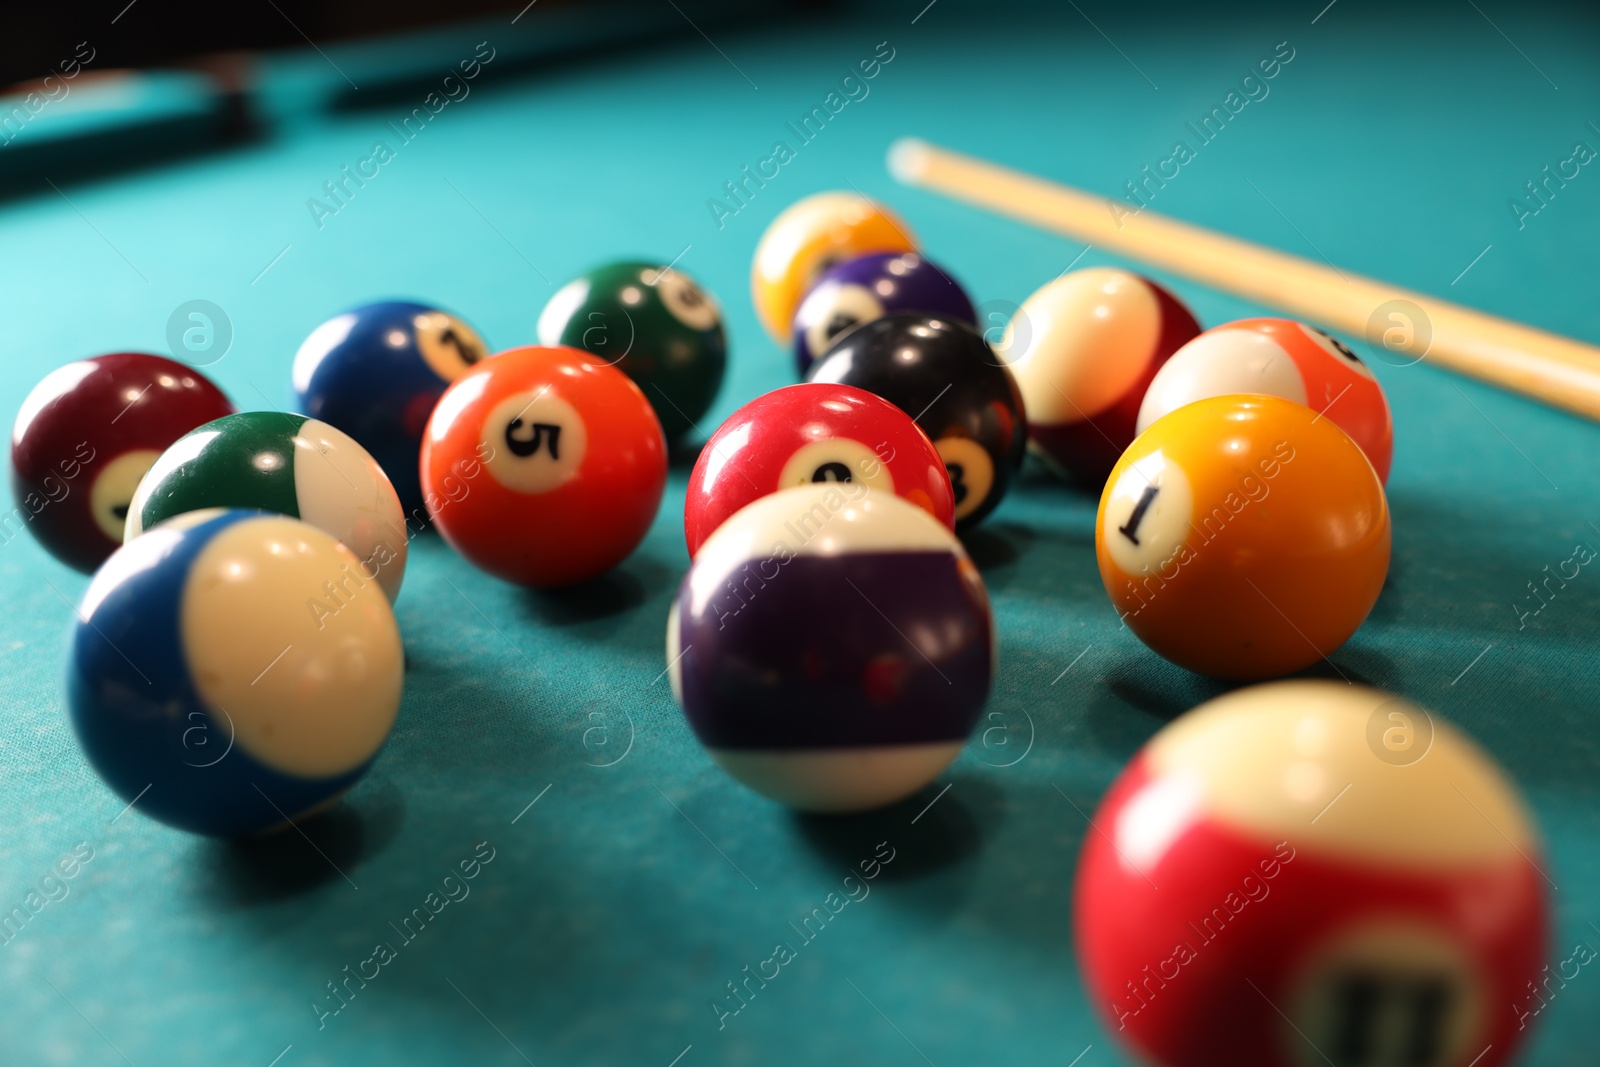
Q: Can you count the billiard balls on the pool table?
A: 15